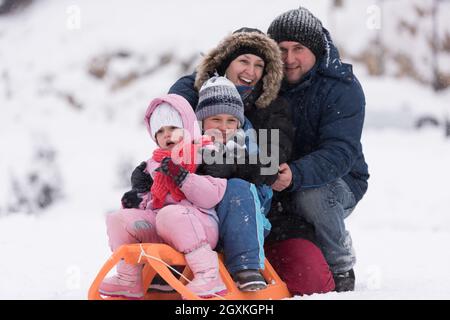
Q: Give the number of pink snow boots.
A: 2